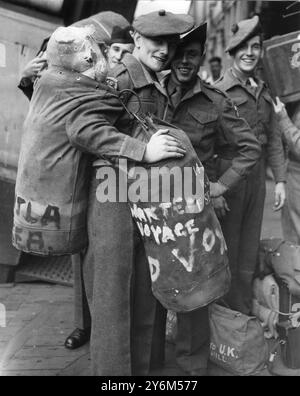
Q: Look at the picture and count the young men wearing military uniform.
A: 4